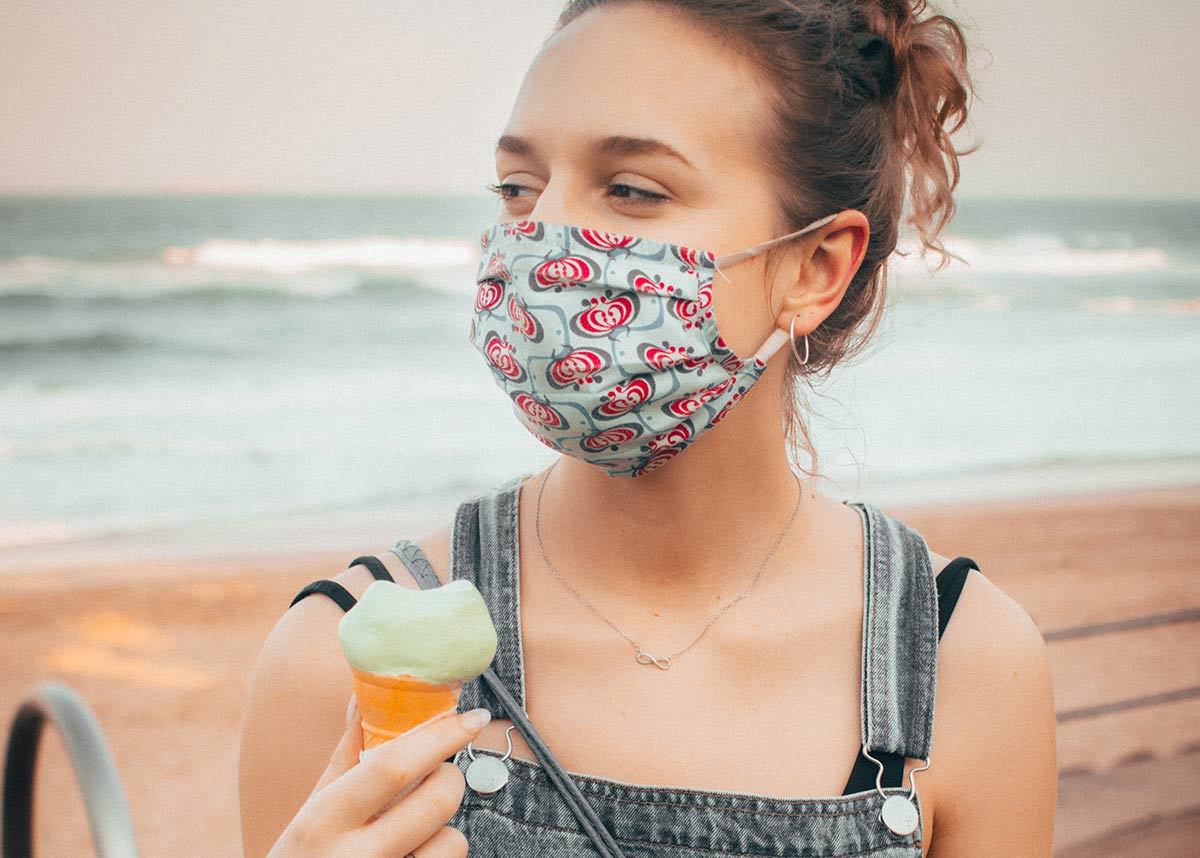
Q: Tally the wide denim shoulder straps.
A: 2